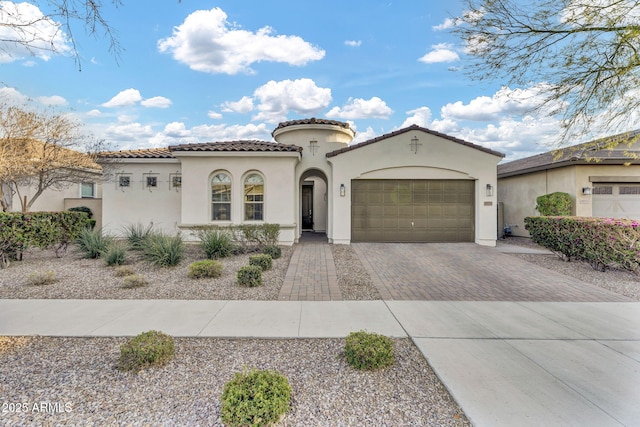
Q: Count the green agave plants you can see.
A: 5